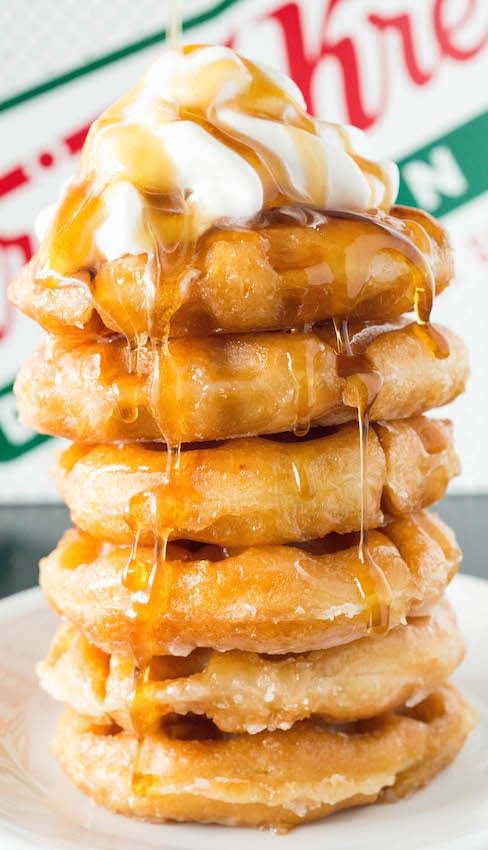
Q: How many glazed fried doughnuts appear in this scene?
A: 6